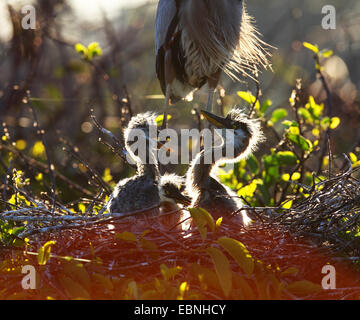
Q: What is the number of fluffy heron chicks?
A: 3